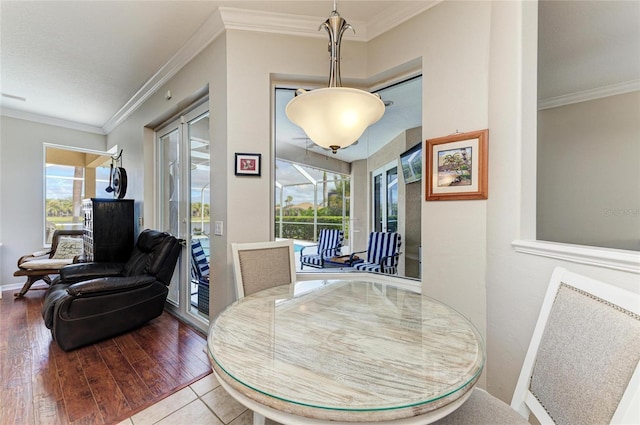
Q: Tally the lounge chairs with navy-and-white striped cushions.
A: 3